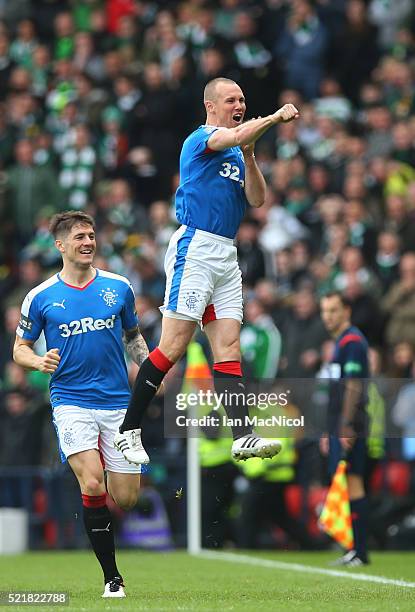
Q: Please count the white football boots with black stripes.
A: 2